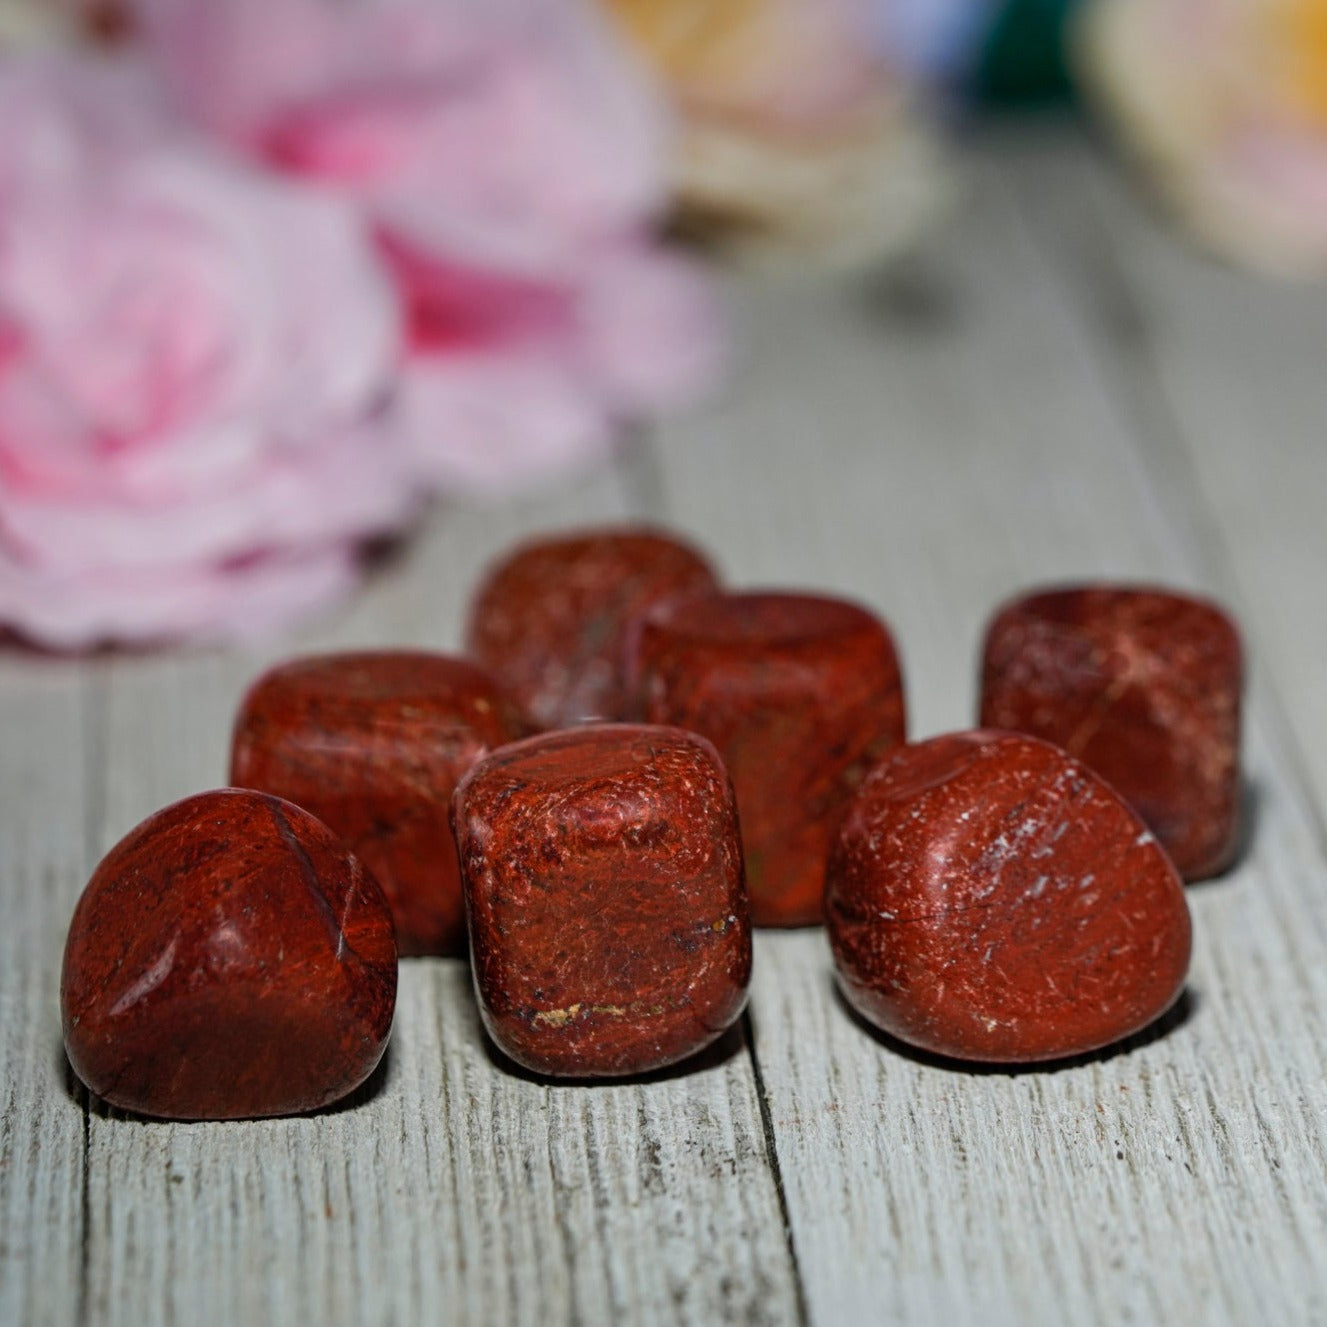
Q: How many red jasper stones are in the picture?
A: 7